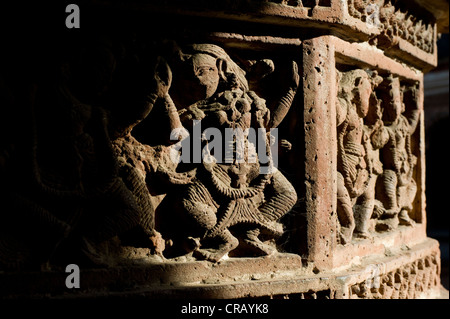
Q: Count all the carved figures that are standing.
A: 2